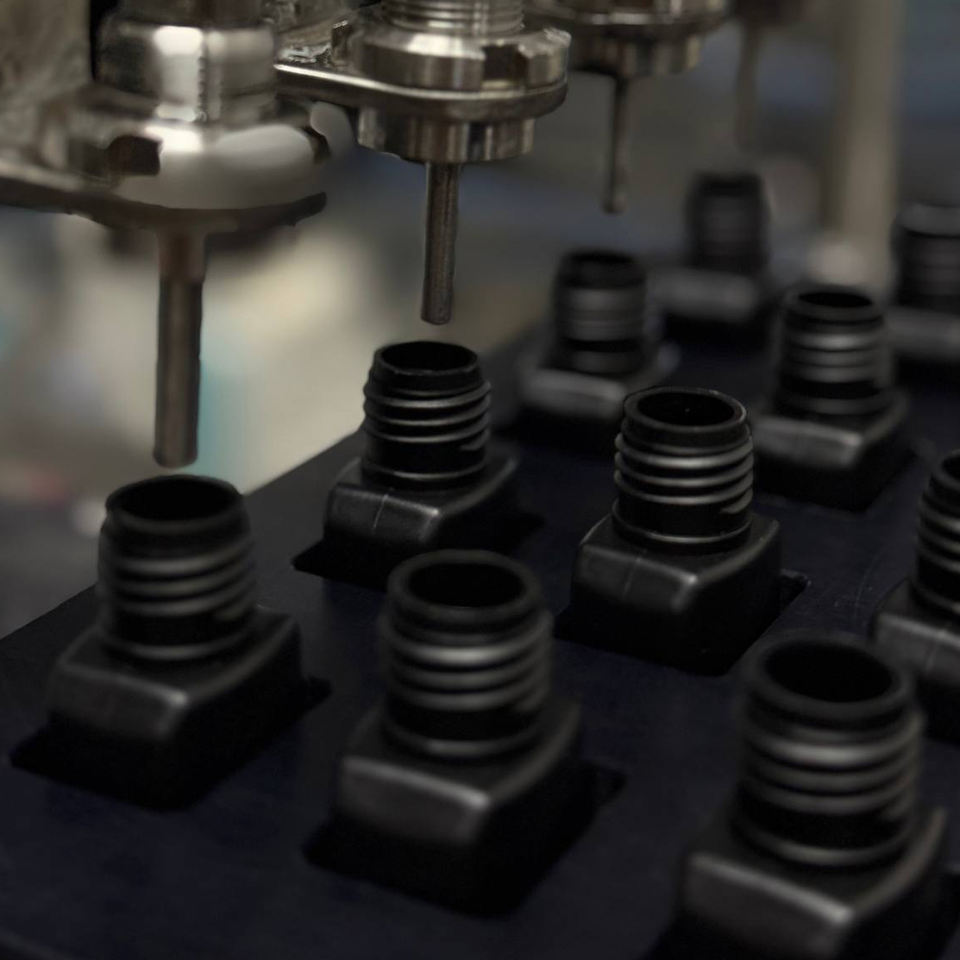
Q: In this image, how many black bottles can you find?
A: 10